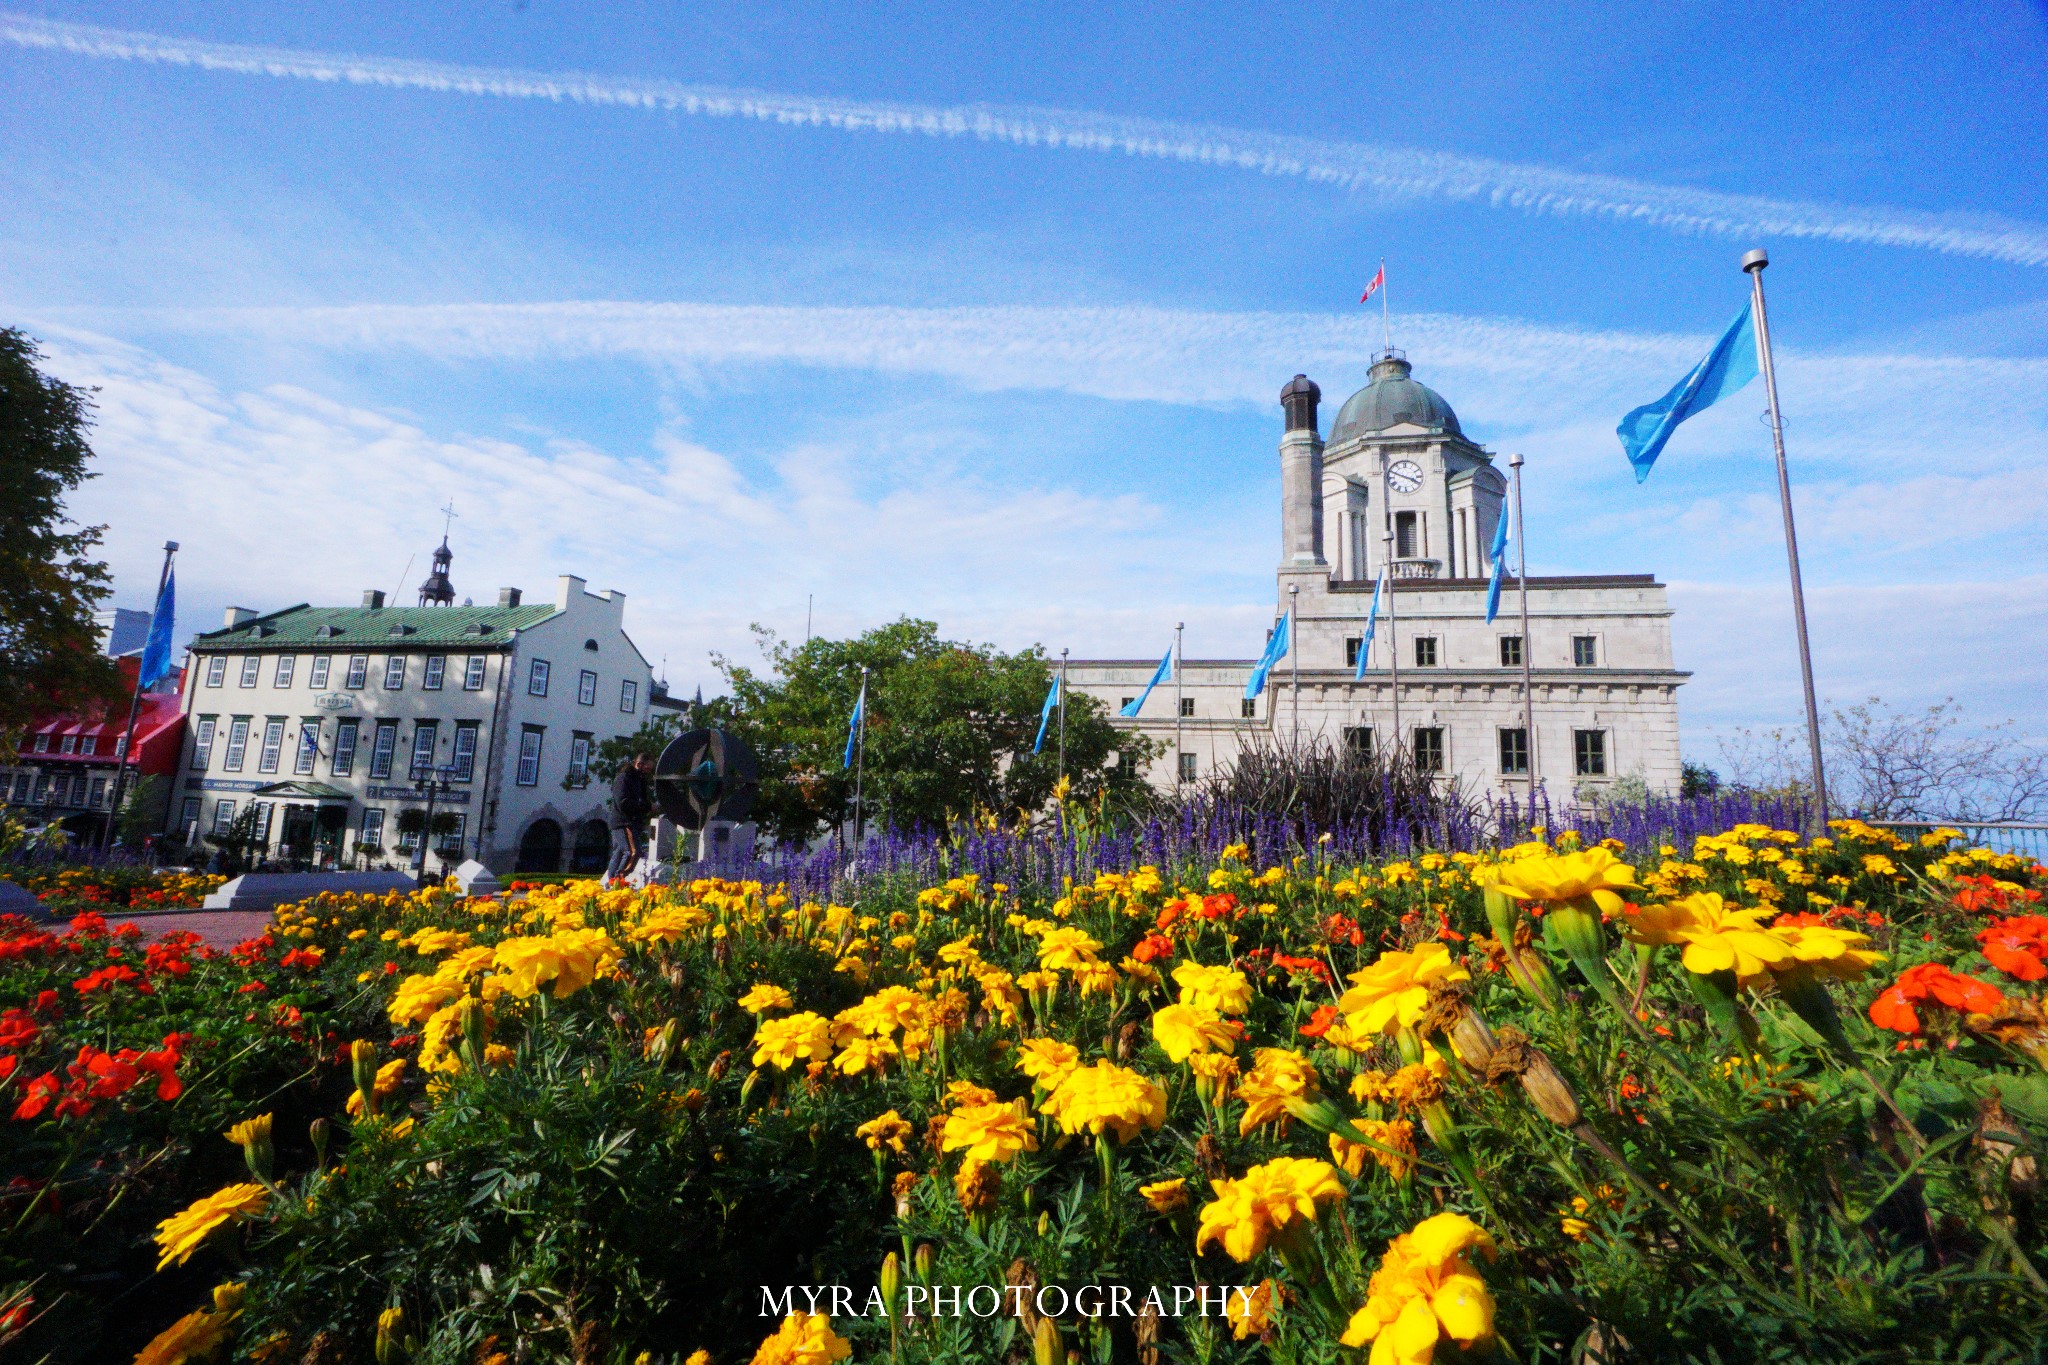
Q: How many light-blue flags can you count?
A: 8